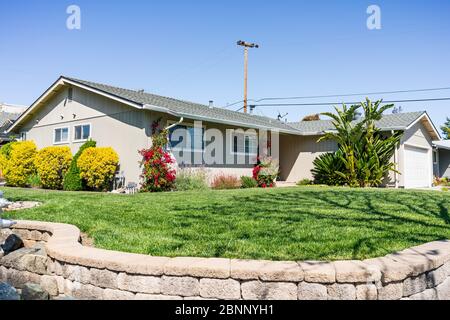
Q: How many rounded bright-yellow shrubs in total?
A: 3